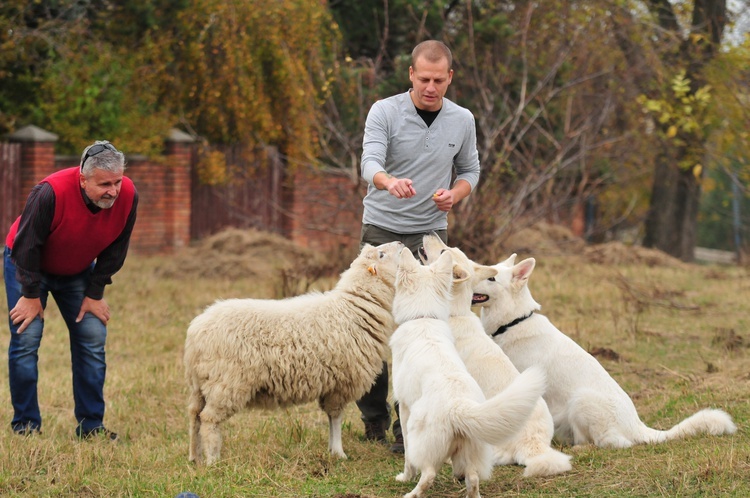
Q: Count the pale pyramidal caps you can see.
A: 2